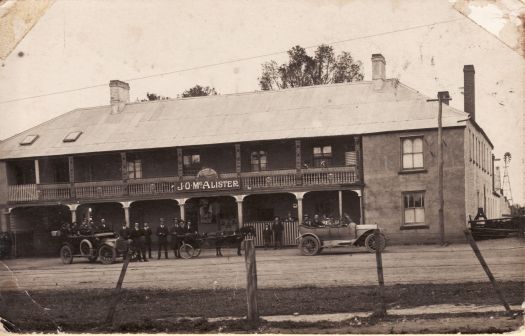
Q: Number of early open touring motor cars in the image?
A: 2